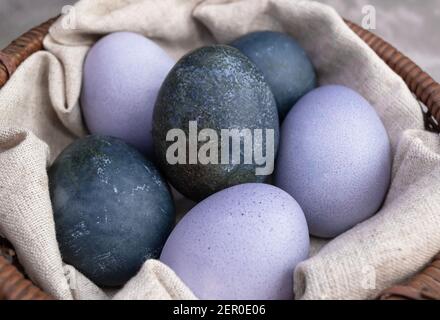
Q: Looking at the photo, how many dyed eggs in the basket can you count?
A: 6